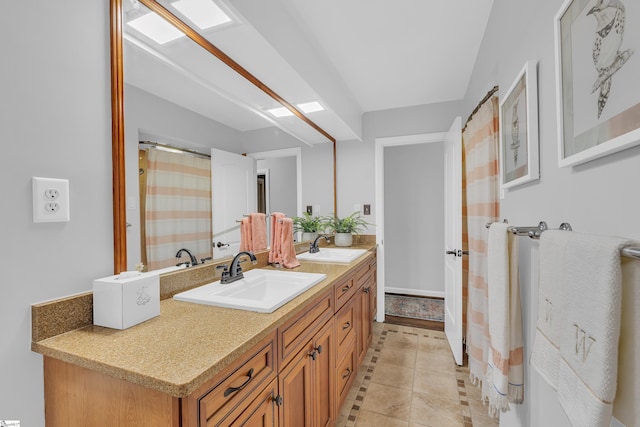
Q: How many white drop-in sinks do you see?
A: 2